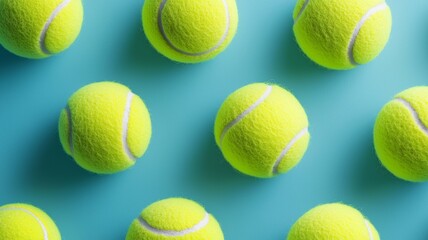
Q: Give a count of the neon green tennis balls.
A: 9